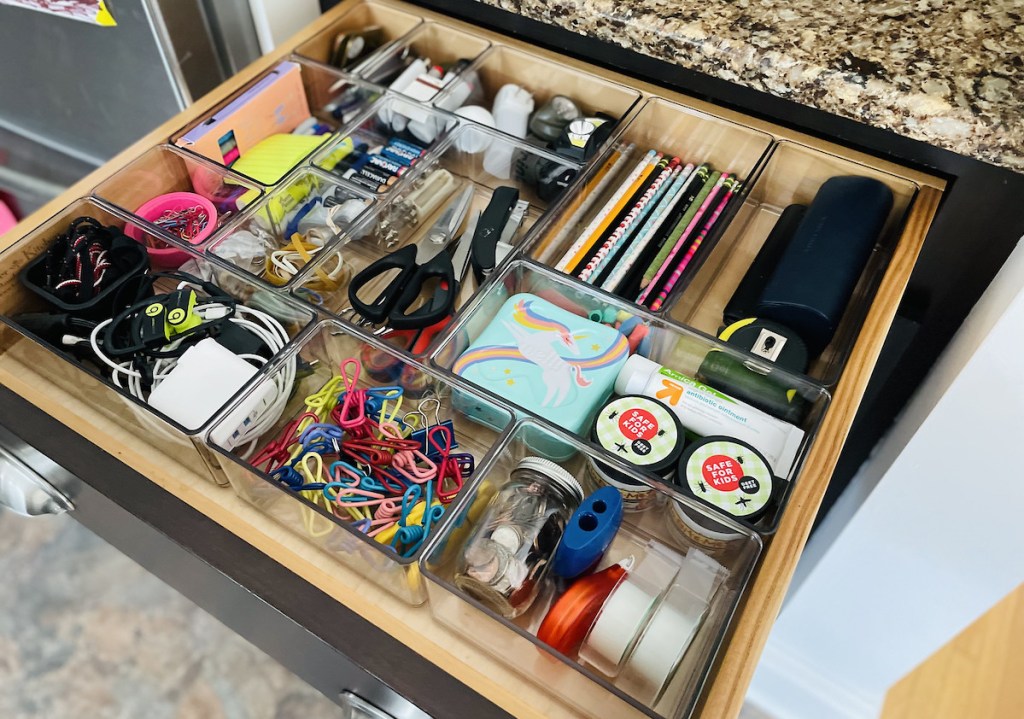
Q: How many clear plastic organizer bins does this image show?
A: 14